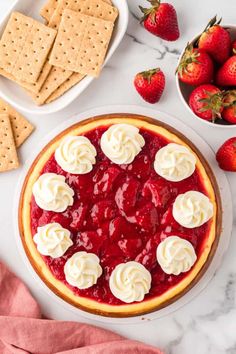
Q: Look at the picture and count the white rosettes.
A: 9